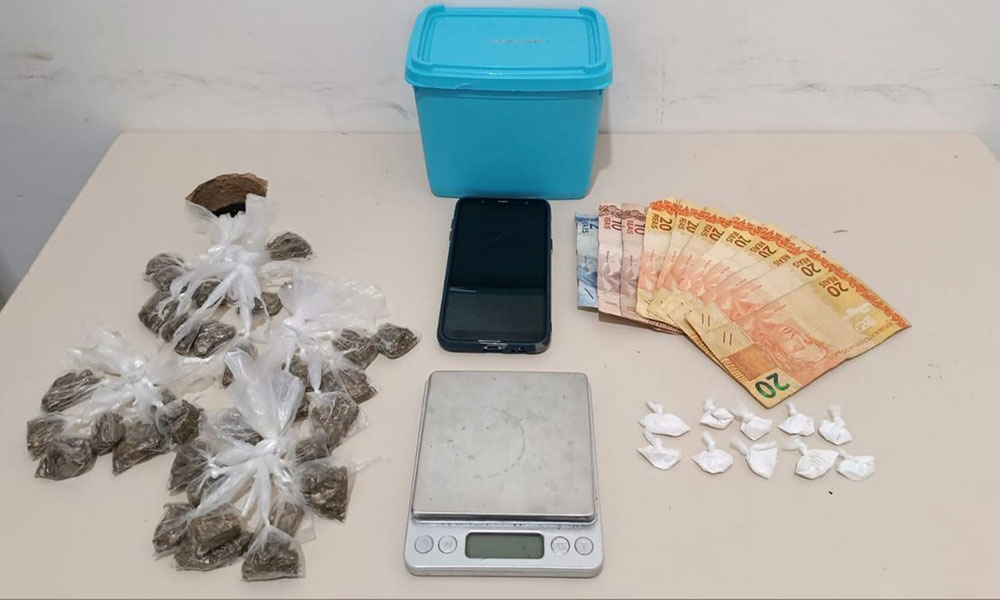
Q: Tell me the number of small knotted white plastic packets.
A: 10